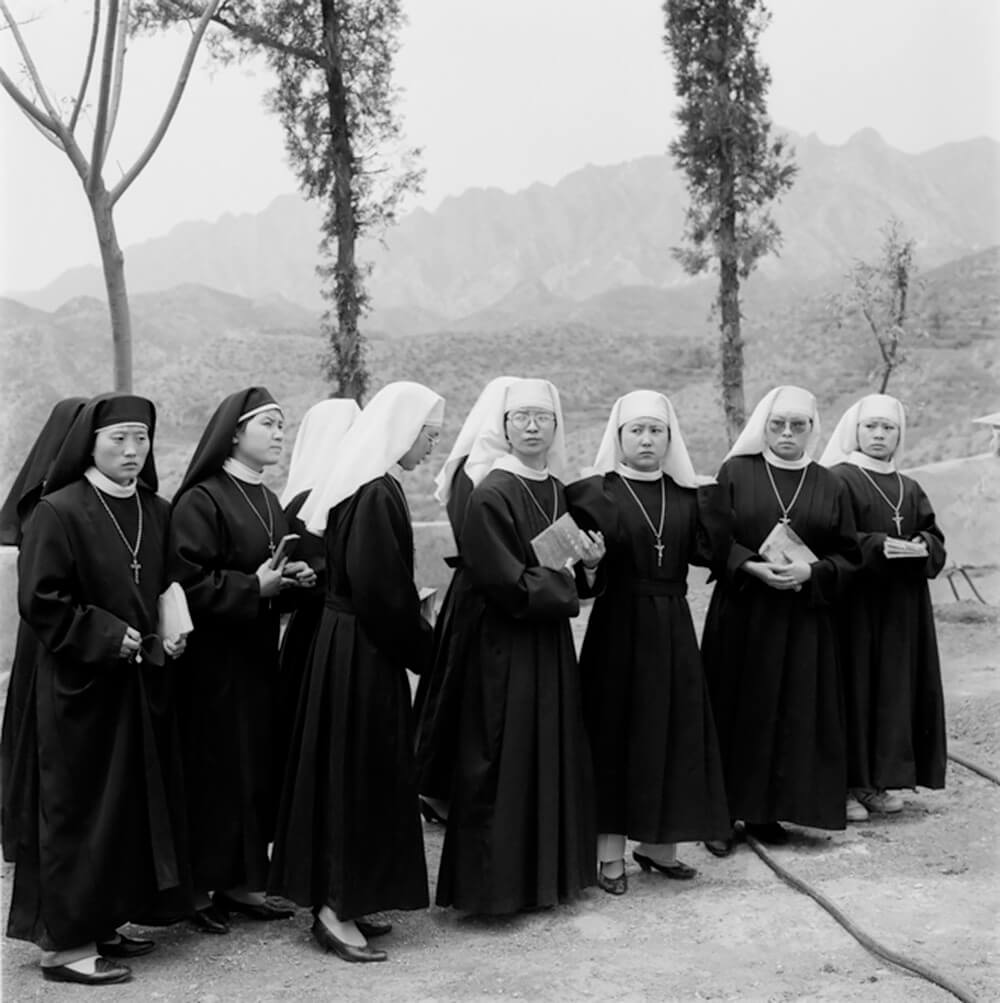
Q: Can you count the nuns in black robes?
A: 10